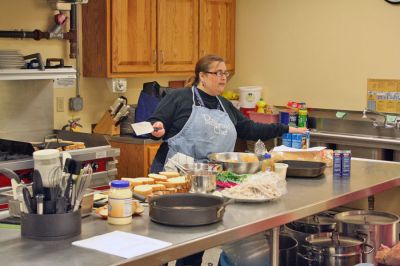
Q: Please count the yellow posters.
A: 1